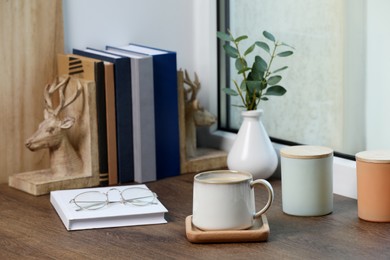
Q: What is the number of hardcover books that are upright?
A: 5